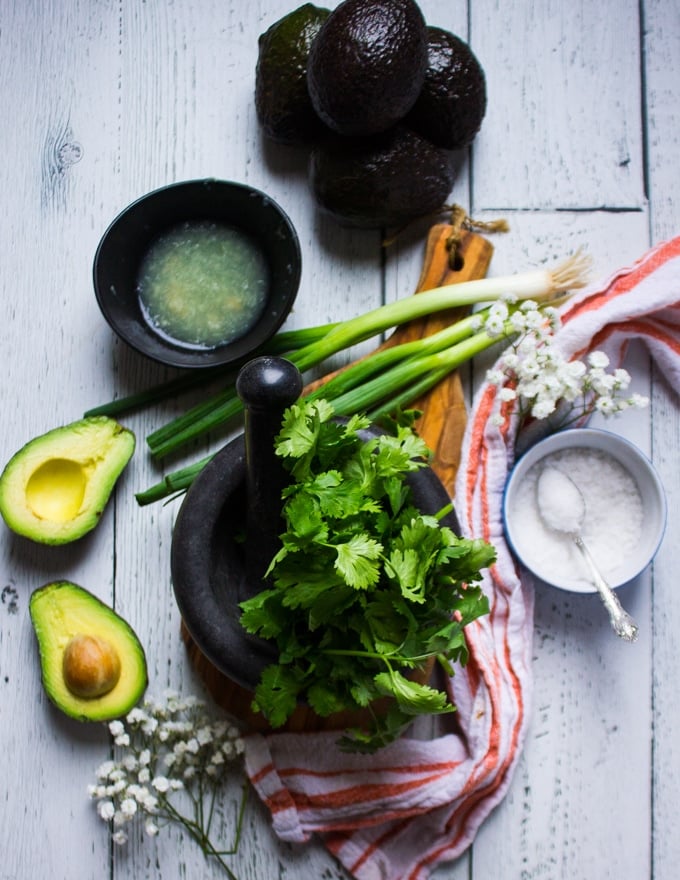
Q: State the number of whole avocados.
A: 4